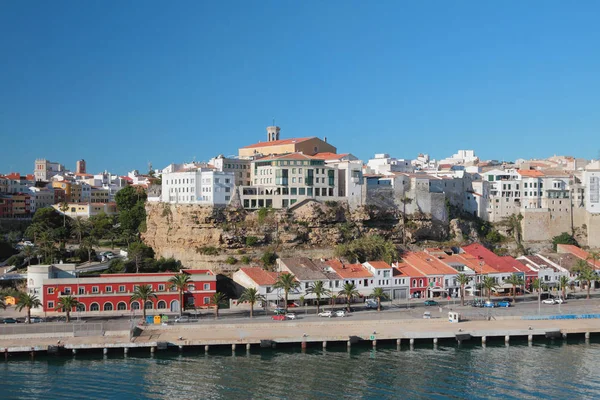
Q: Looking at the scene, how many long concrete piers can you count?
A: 1